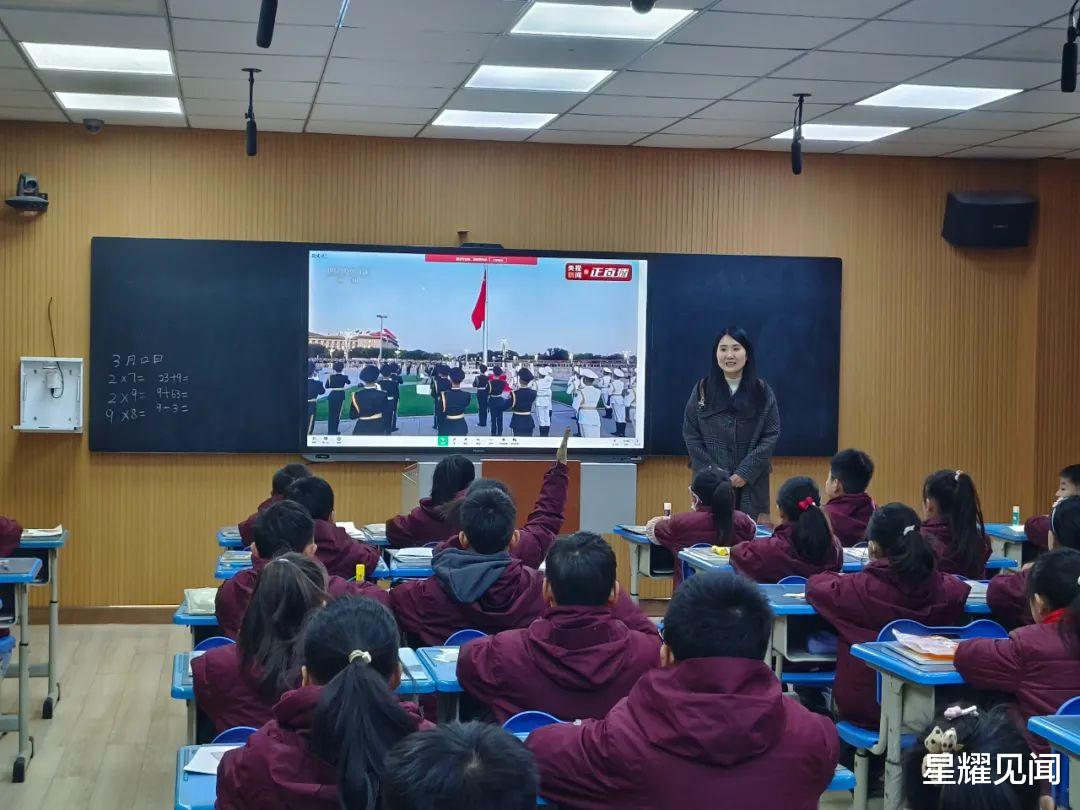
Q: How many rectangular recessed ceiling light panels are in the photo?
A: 7